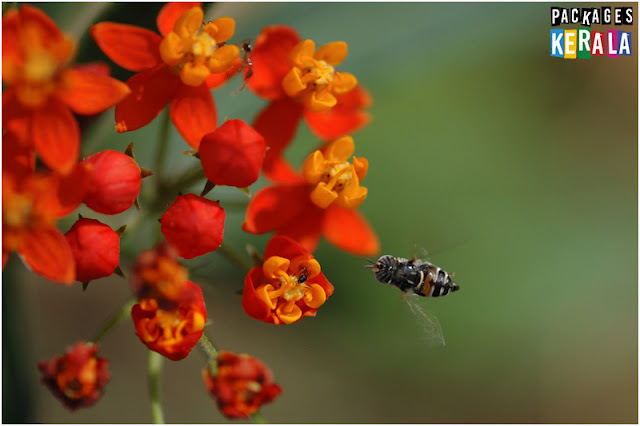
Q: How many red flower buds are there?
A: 4